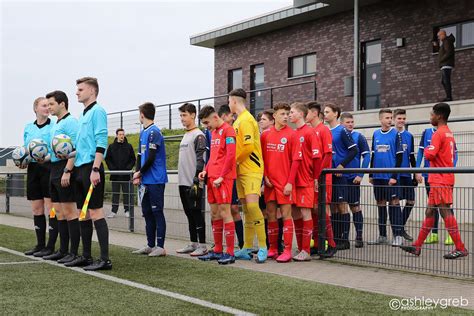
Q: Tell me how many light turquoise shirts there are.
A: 3